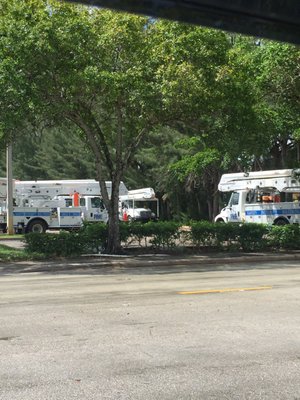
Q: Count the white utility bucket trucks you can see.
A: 3